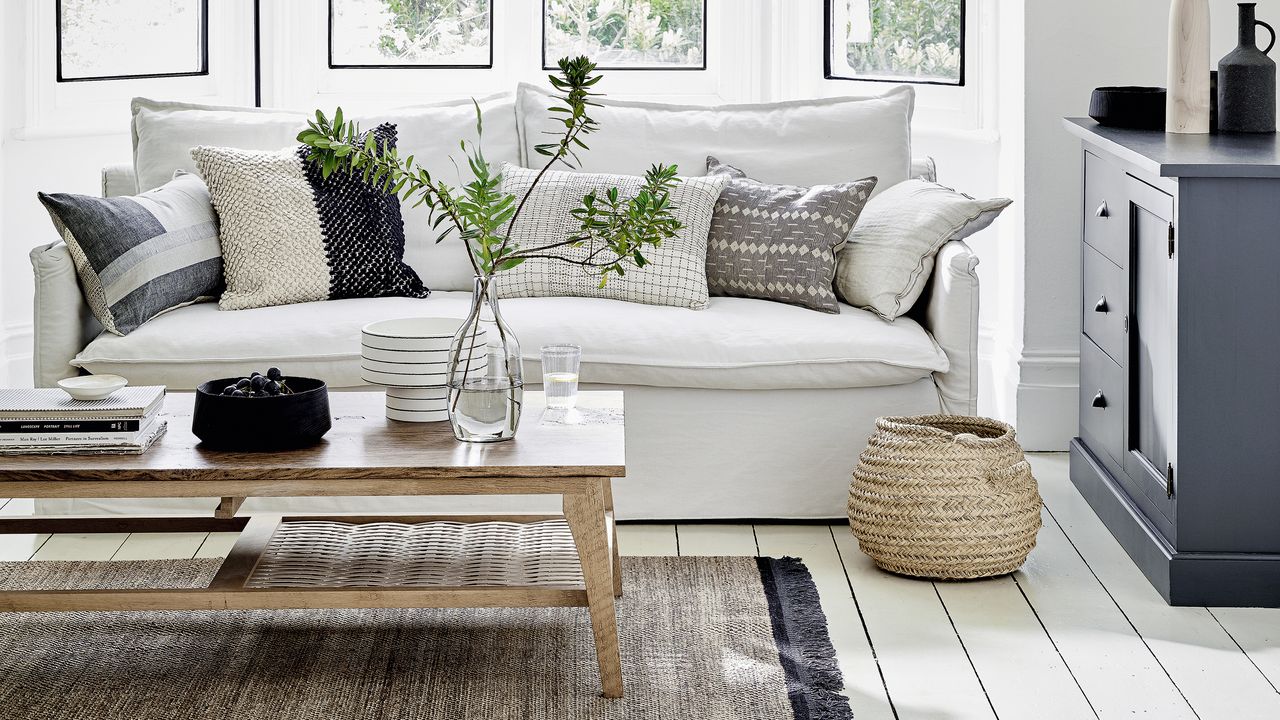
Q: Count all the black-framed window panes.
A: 4